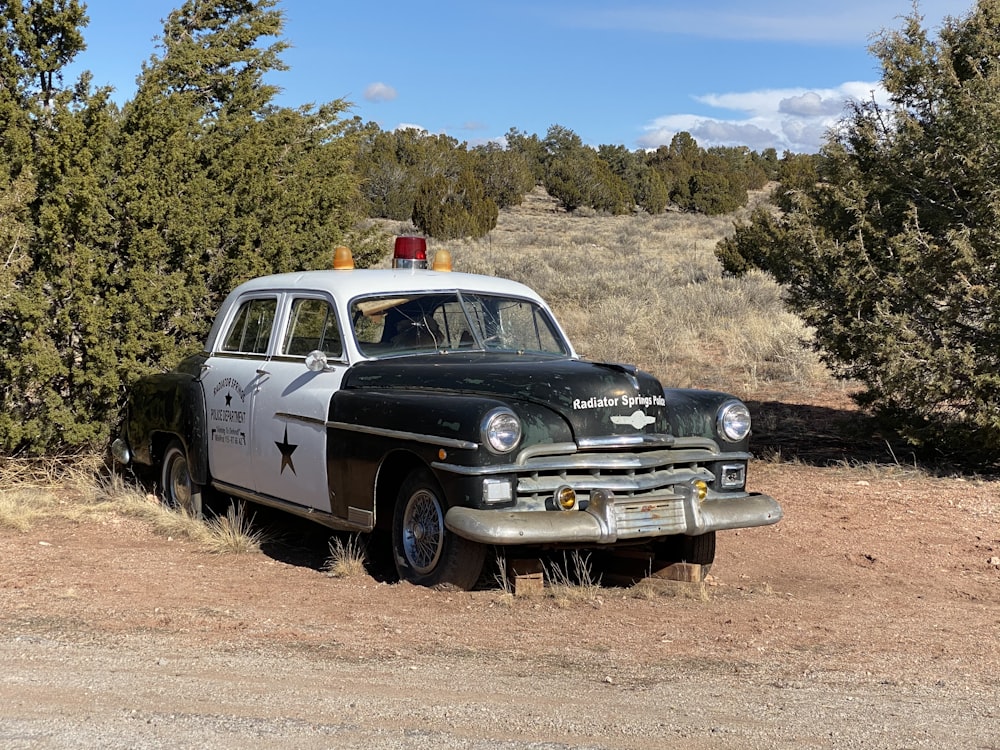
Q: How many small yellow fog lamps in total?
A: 2